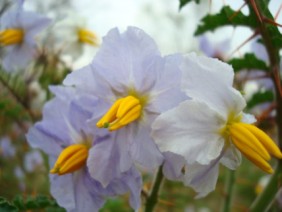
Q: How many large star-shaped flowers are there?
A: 3